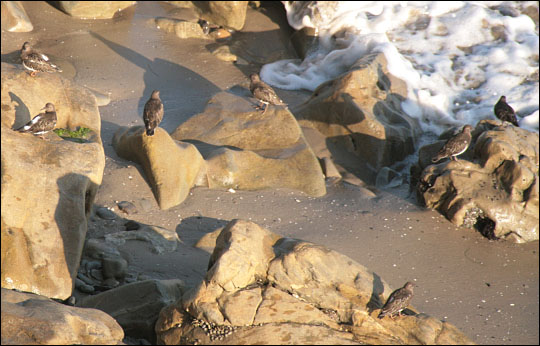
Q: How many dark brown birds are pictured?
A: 7